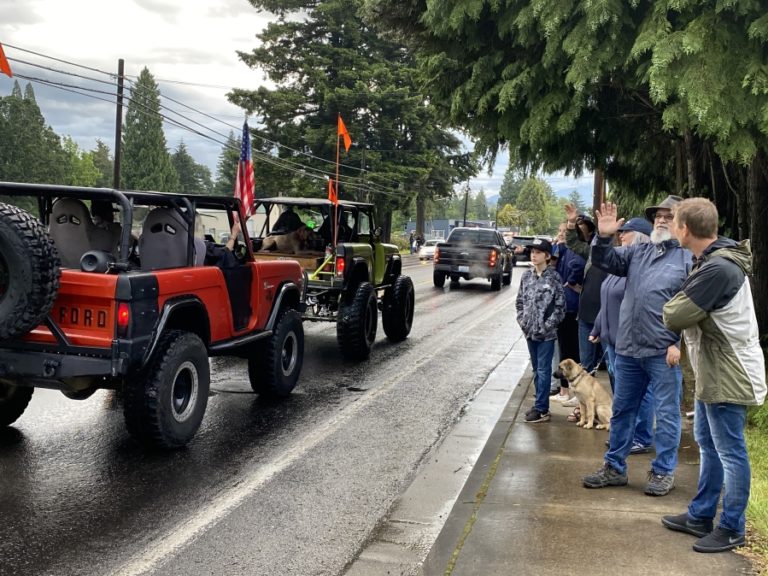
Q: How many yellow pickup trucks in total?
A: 0